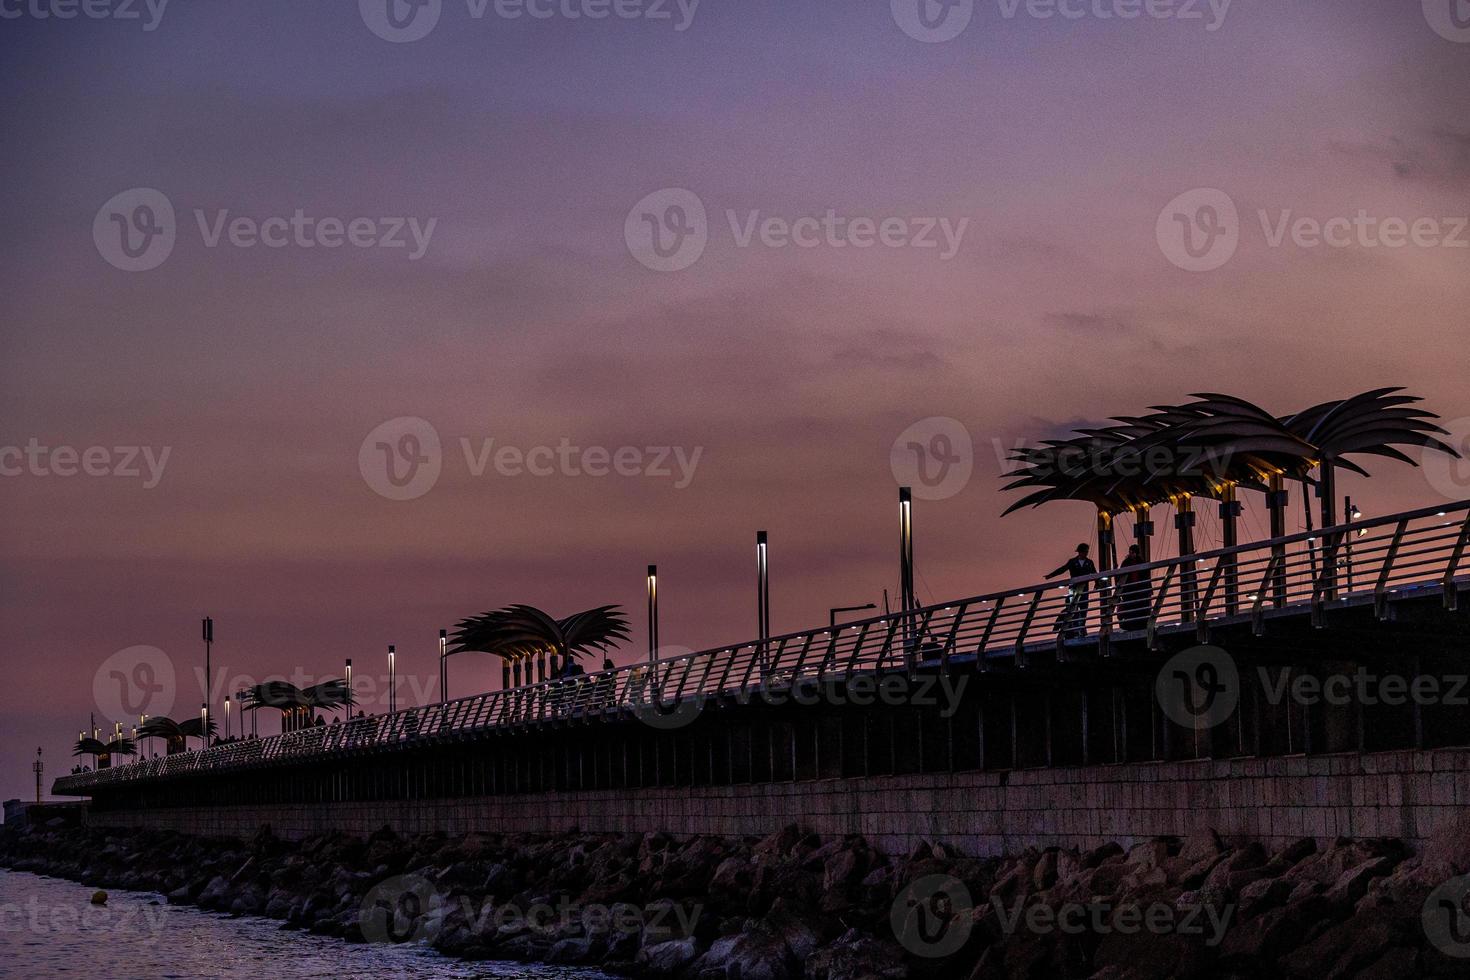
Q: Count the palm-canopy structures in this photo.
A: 5